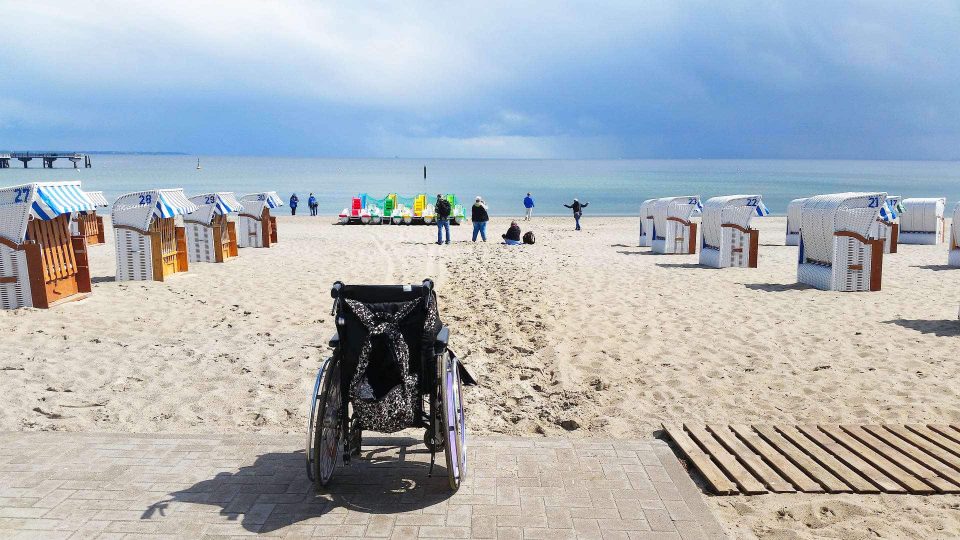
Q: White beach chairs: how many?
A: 13